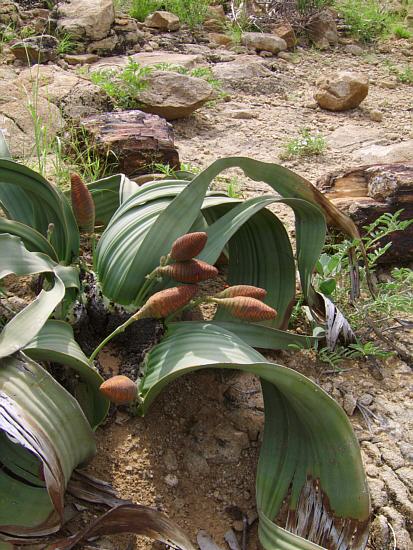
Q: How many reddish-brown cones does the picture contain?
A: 7